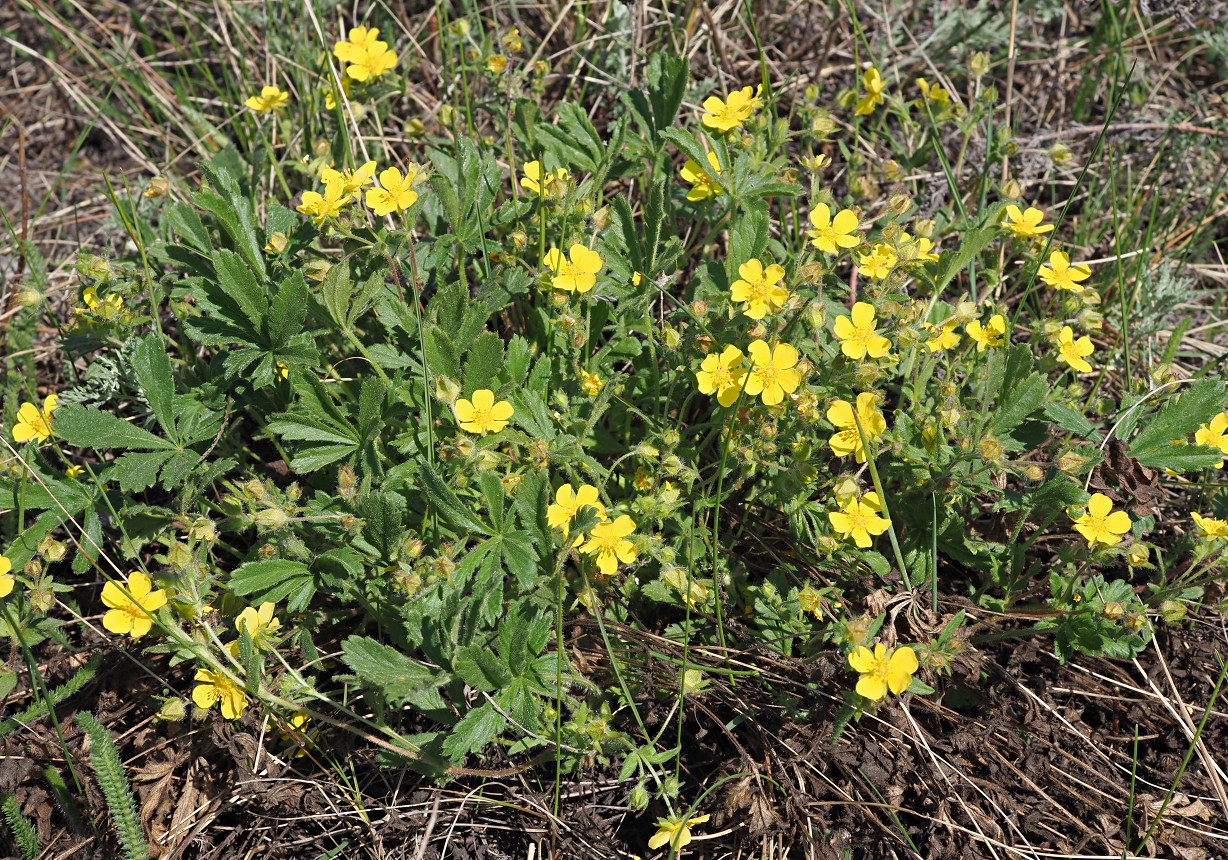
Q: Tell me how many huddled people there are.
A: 0